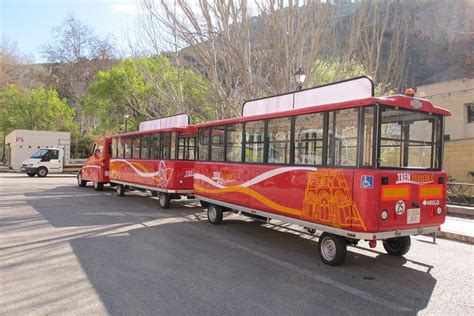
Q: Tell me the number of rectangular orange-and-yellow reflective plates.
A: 2